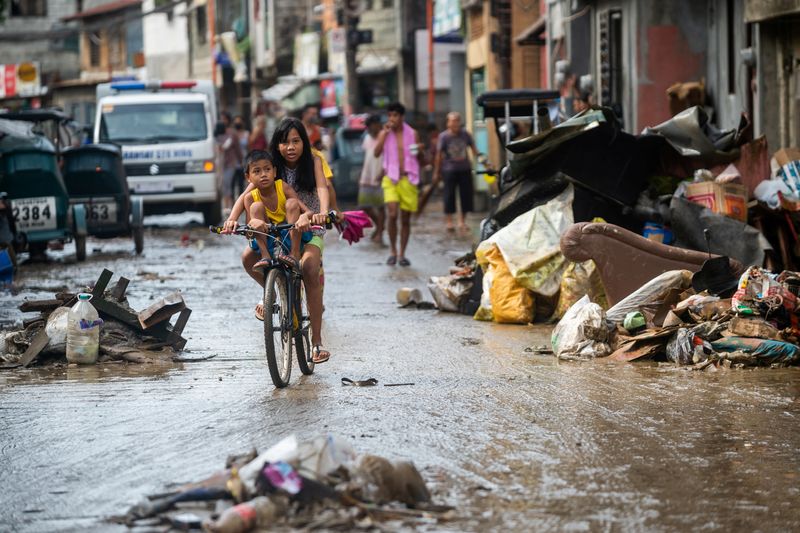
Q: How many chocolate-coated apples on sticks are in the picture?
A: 0